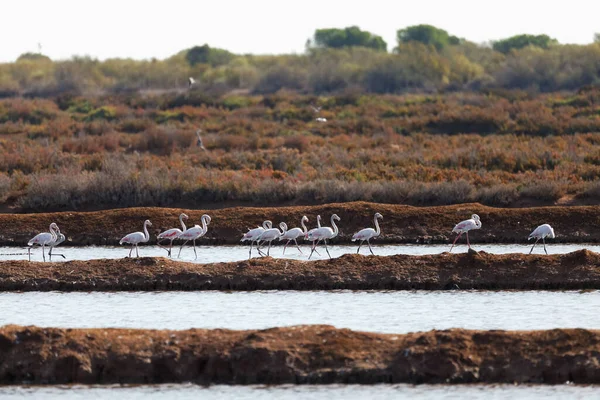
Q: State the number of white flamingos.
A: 13